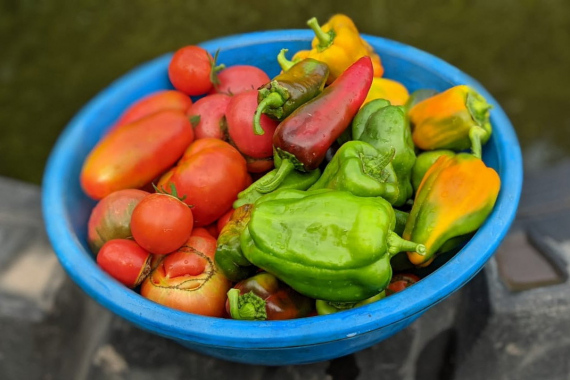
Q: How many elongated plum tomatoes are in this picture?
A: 2